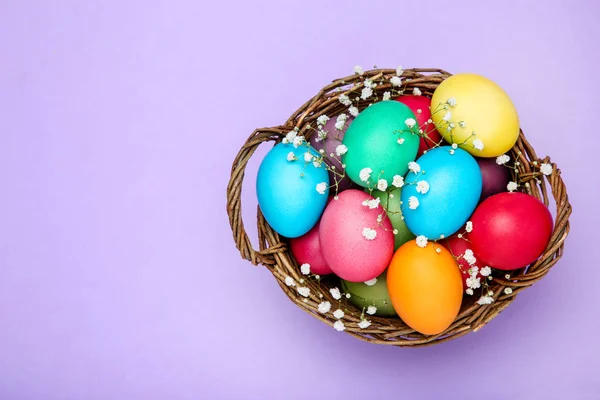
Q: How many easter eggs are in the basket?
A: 14